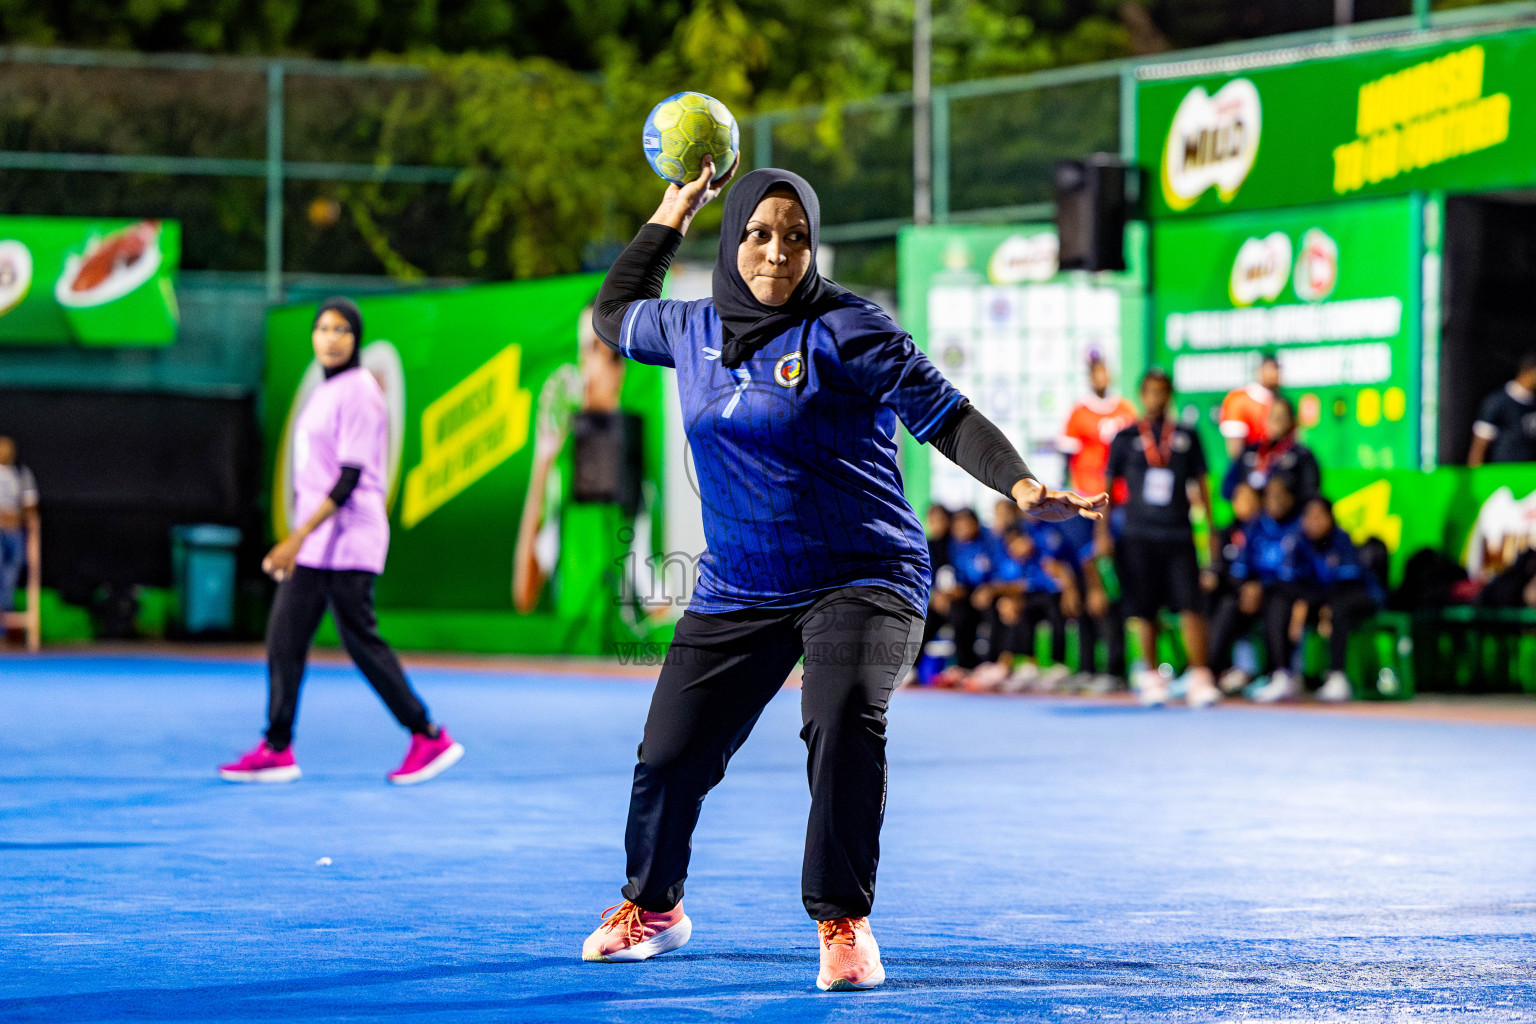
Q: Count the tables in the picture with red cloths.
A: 0